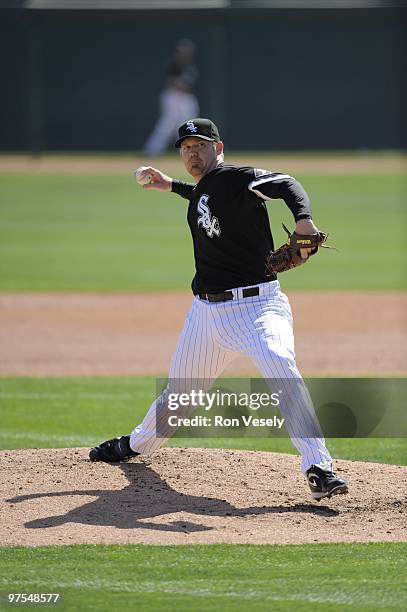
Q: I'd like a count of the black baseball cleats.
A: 2